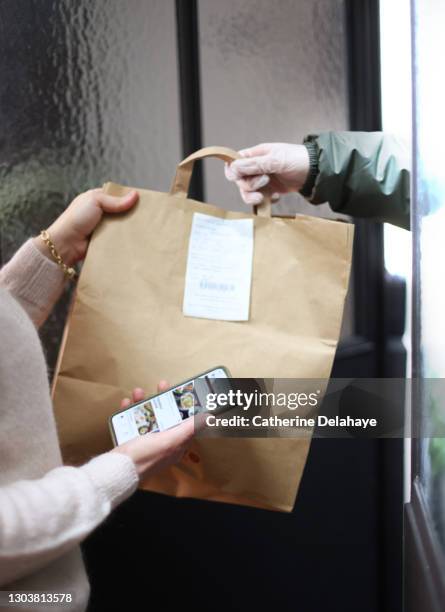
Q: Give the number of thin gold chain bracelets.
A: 1